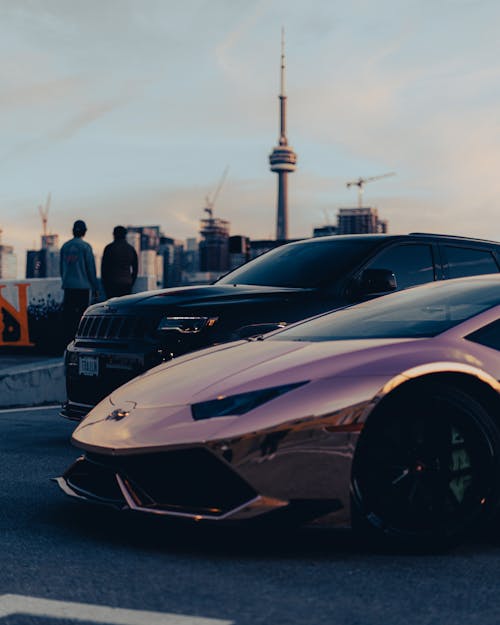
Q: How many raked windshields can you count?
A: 2